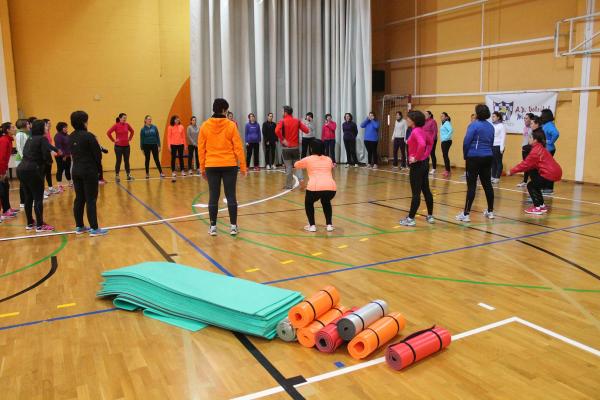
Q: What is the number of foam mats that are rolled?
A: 7